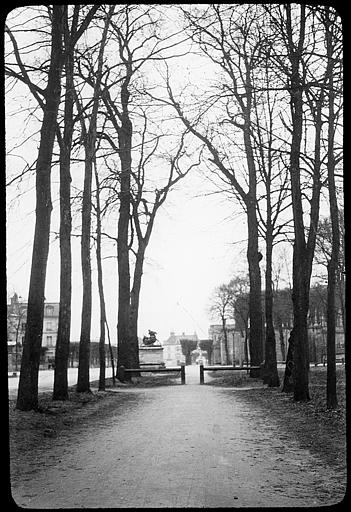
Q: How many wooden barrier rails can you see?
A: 2